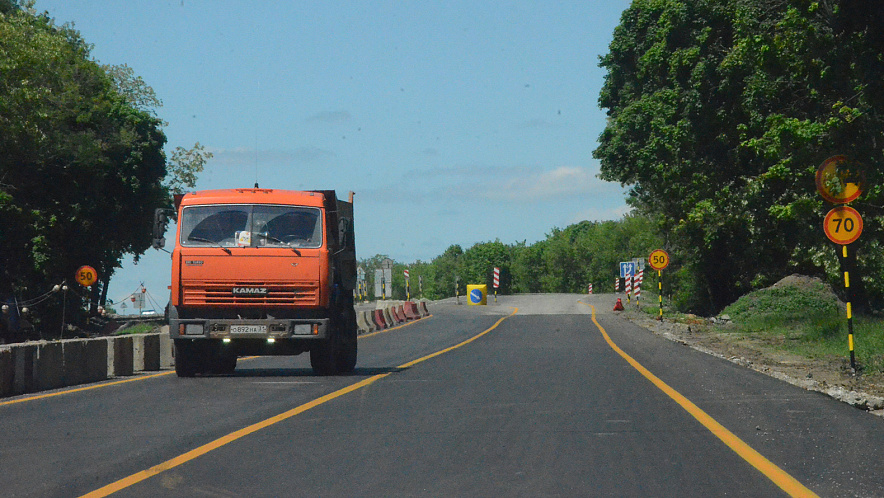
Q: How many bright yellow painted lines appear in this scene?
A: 3